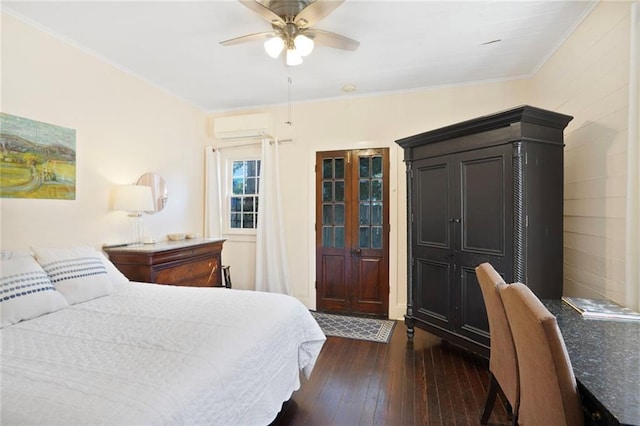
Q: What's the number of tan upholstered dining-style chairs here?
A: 2